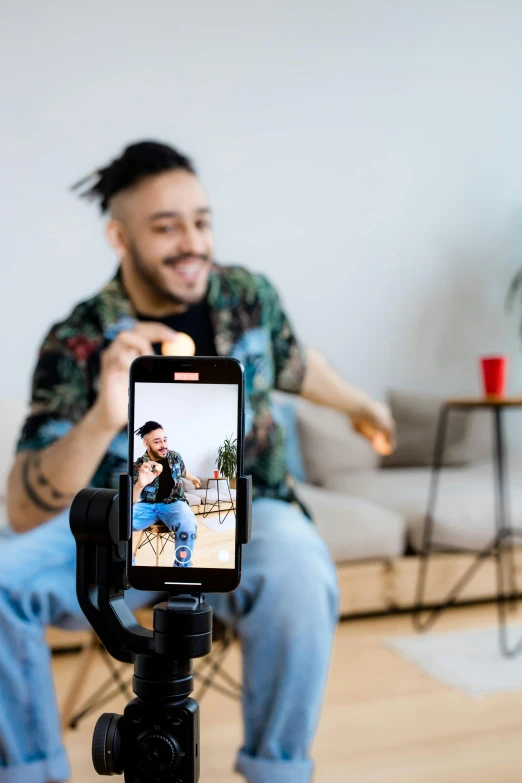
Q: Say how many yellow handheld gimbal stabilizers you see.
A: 0